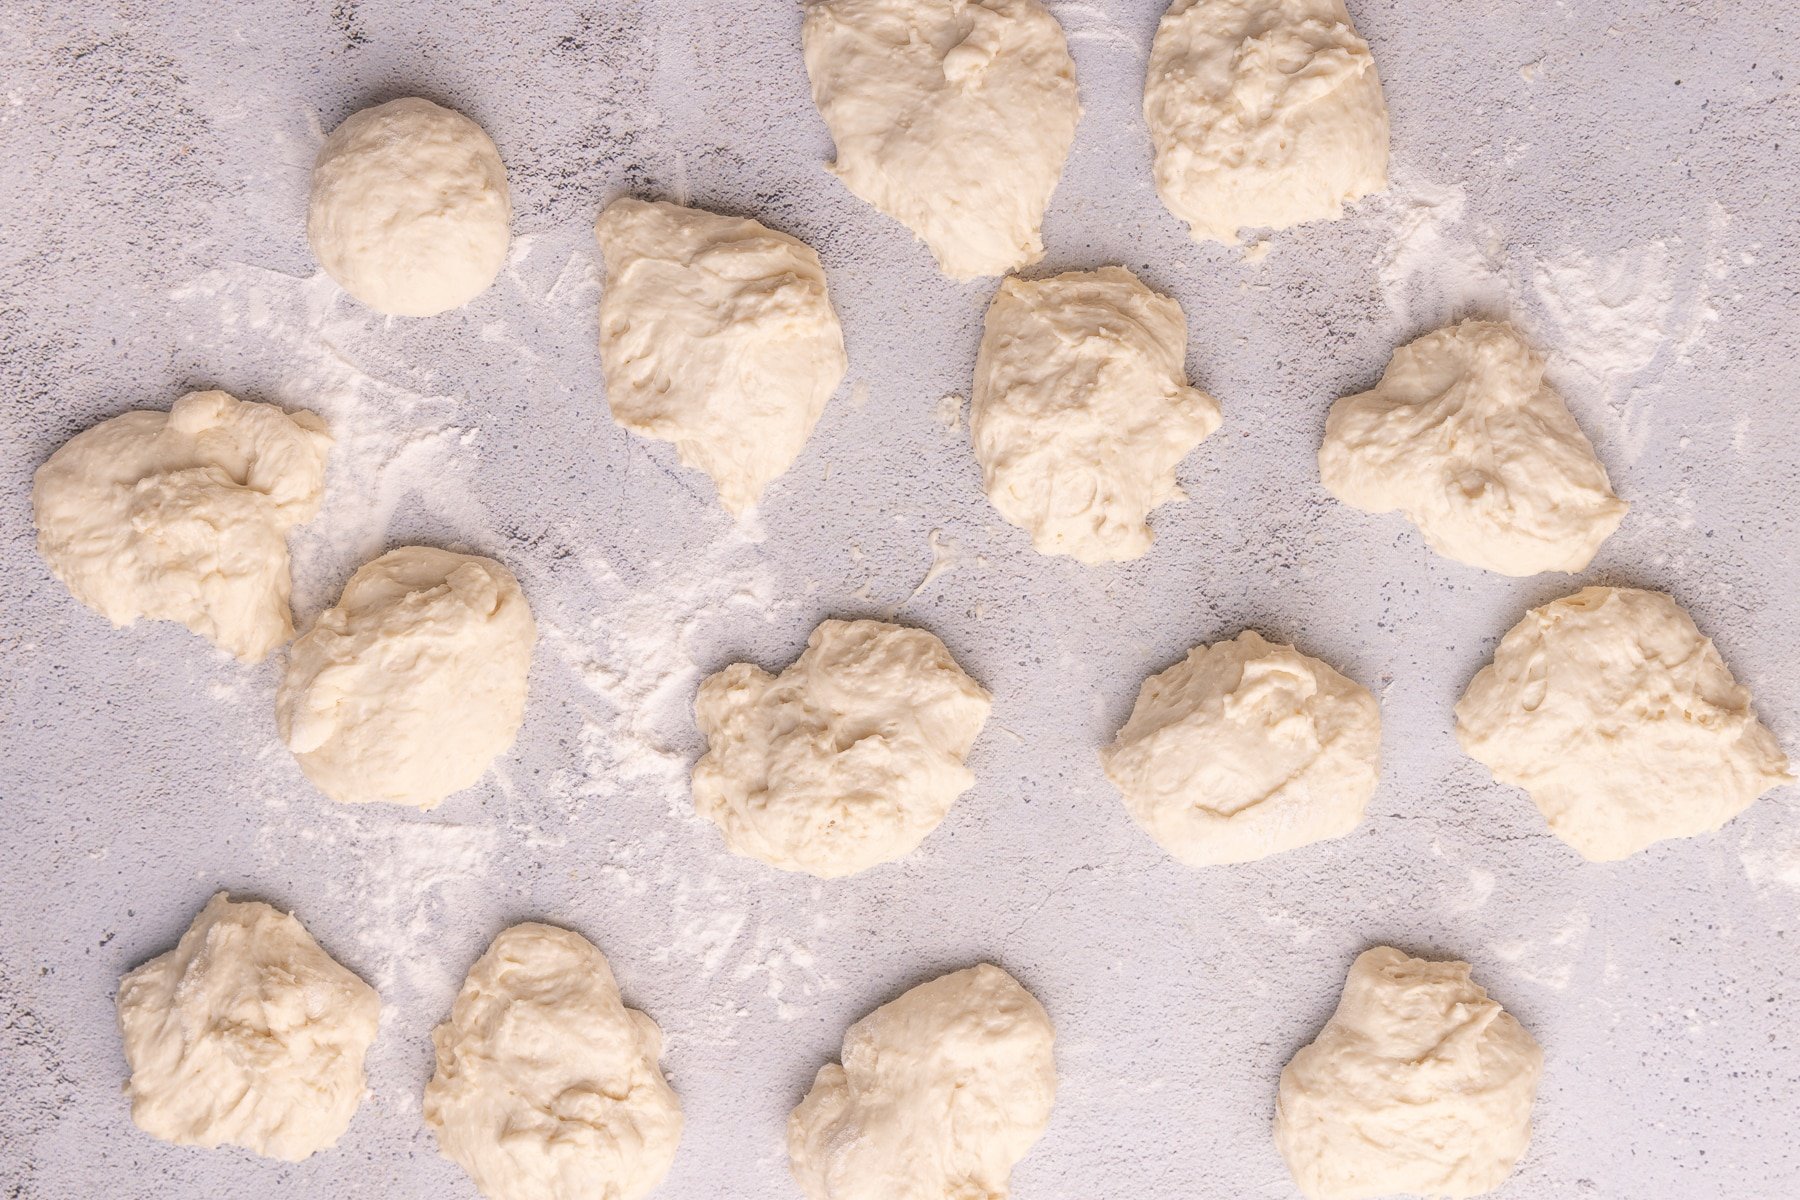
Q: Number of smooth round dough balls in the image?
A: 1